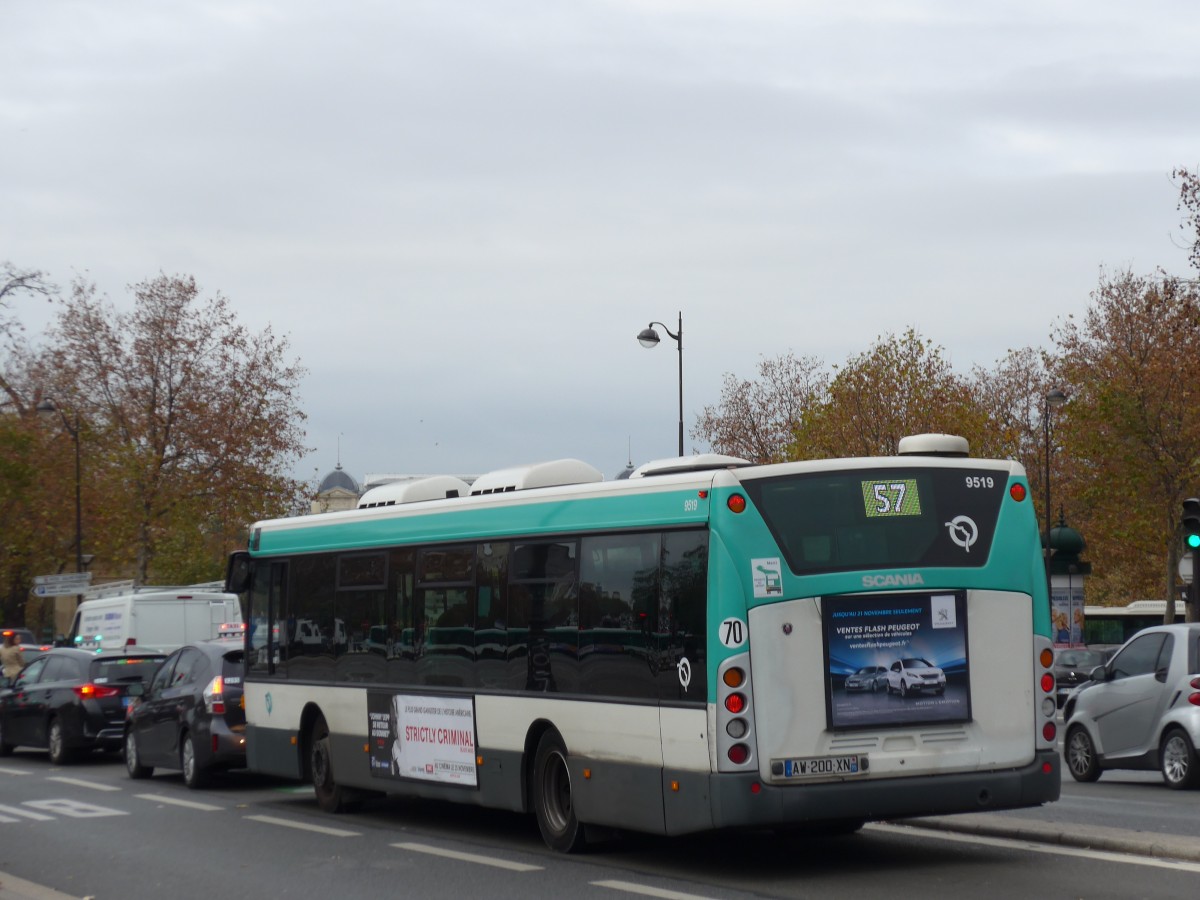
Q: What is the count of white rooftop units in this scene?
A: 4